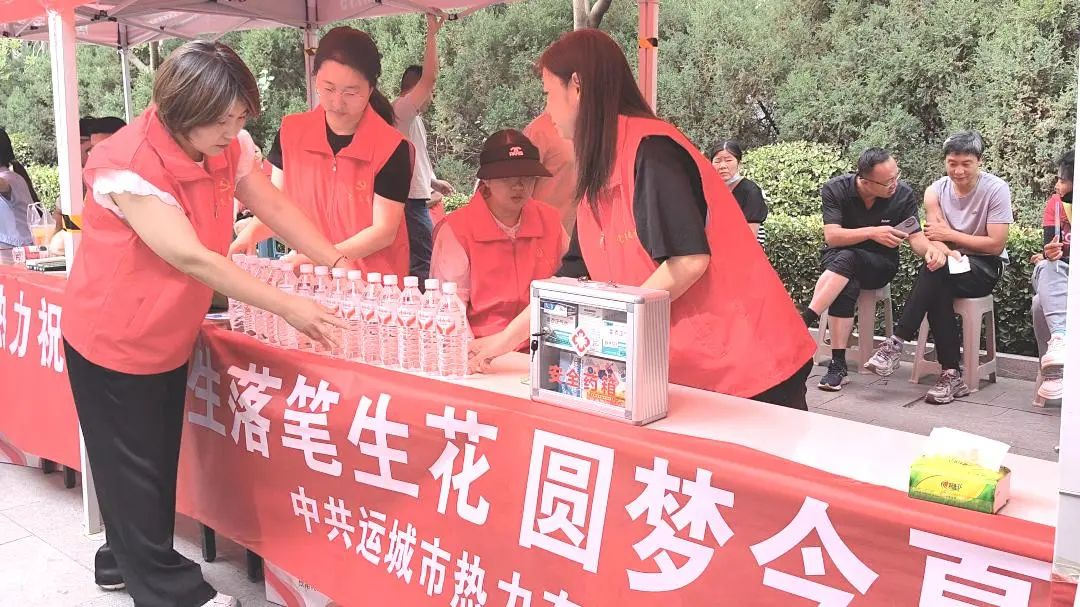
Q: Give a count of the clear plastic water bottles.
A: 14